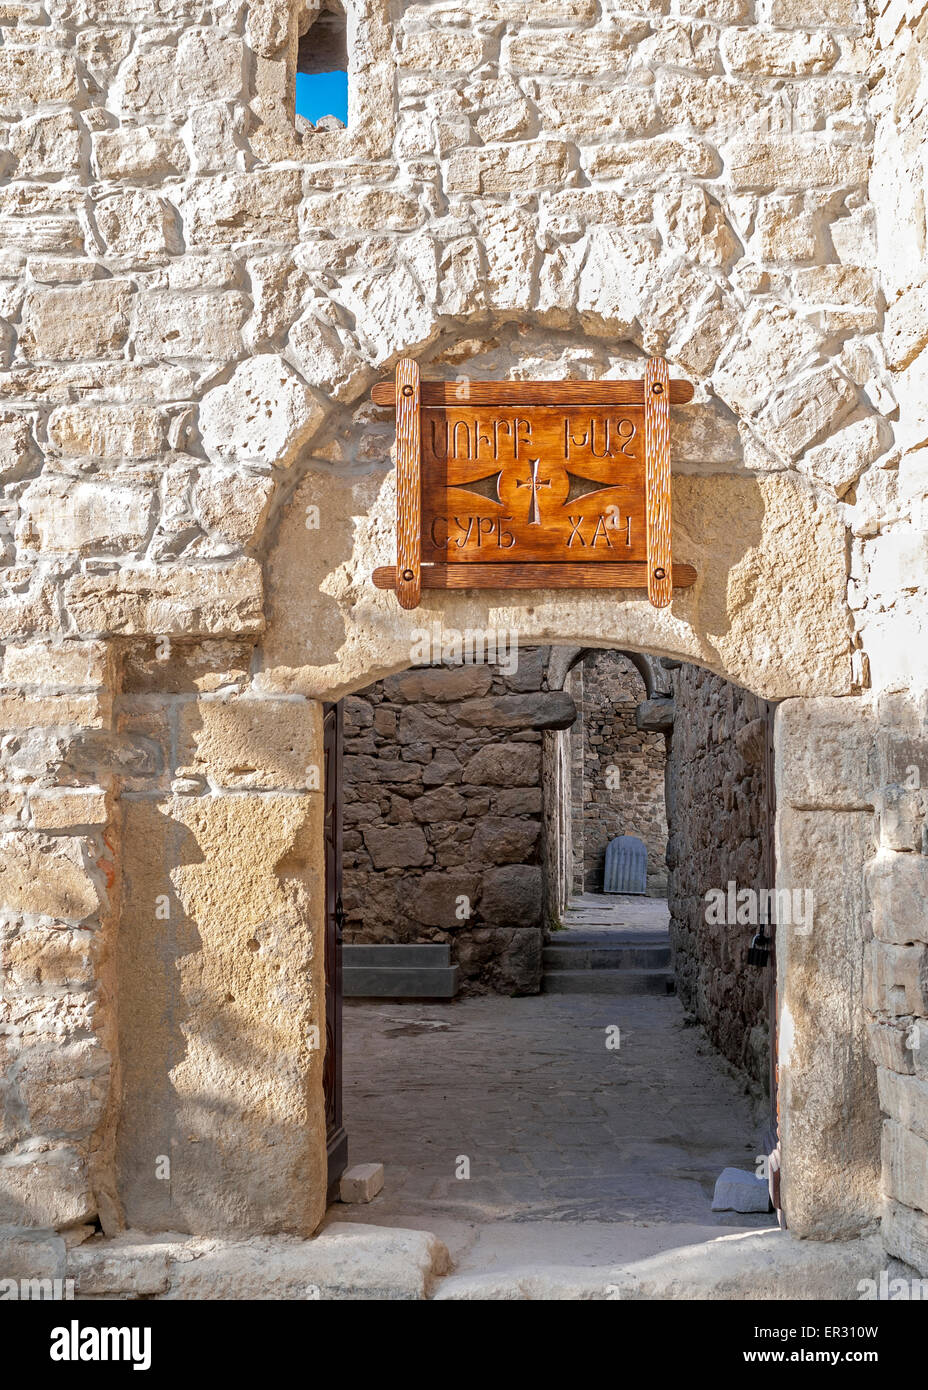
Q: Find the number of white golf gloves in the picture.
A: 0